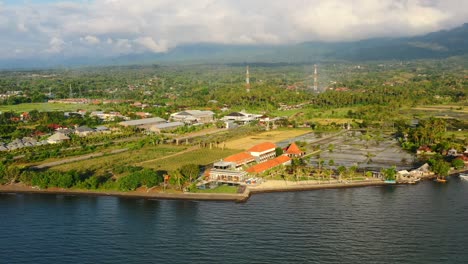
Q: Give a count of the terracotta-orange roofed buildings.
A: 4